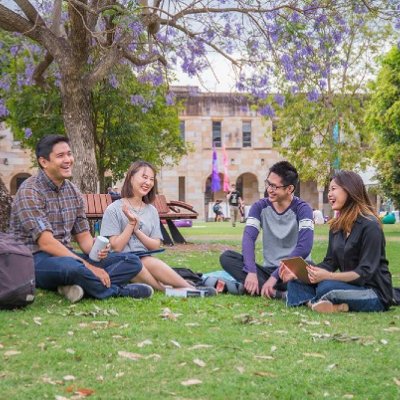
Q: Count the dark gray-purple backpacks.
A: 1